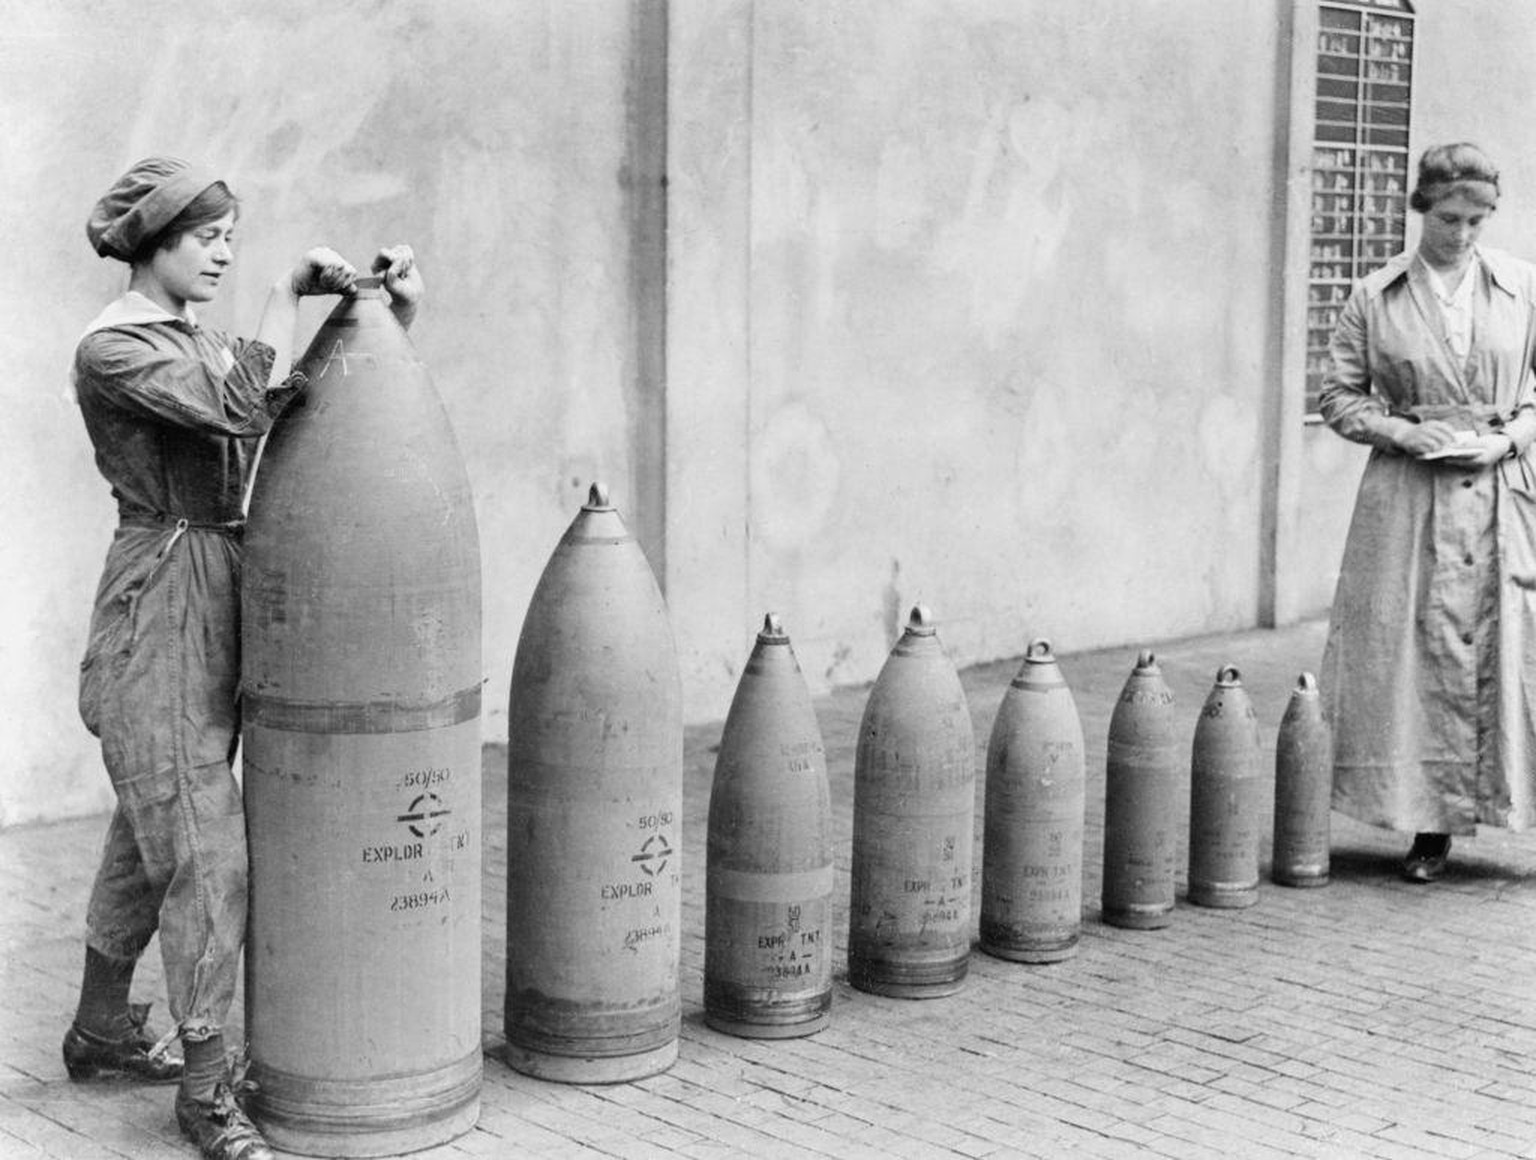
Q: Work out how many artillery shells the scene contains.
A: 8